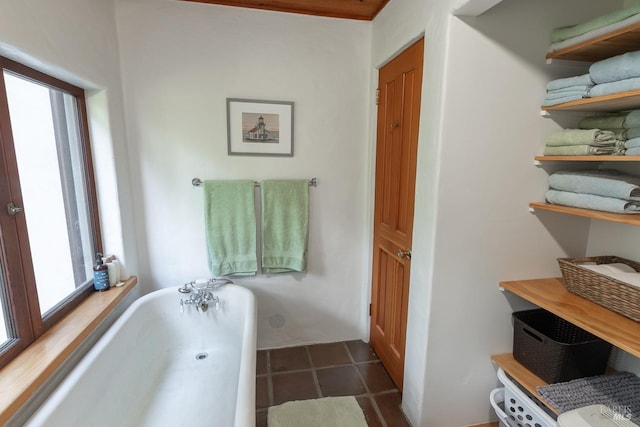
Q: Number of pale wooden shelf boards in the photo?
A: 6